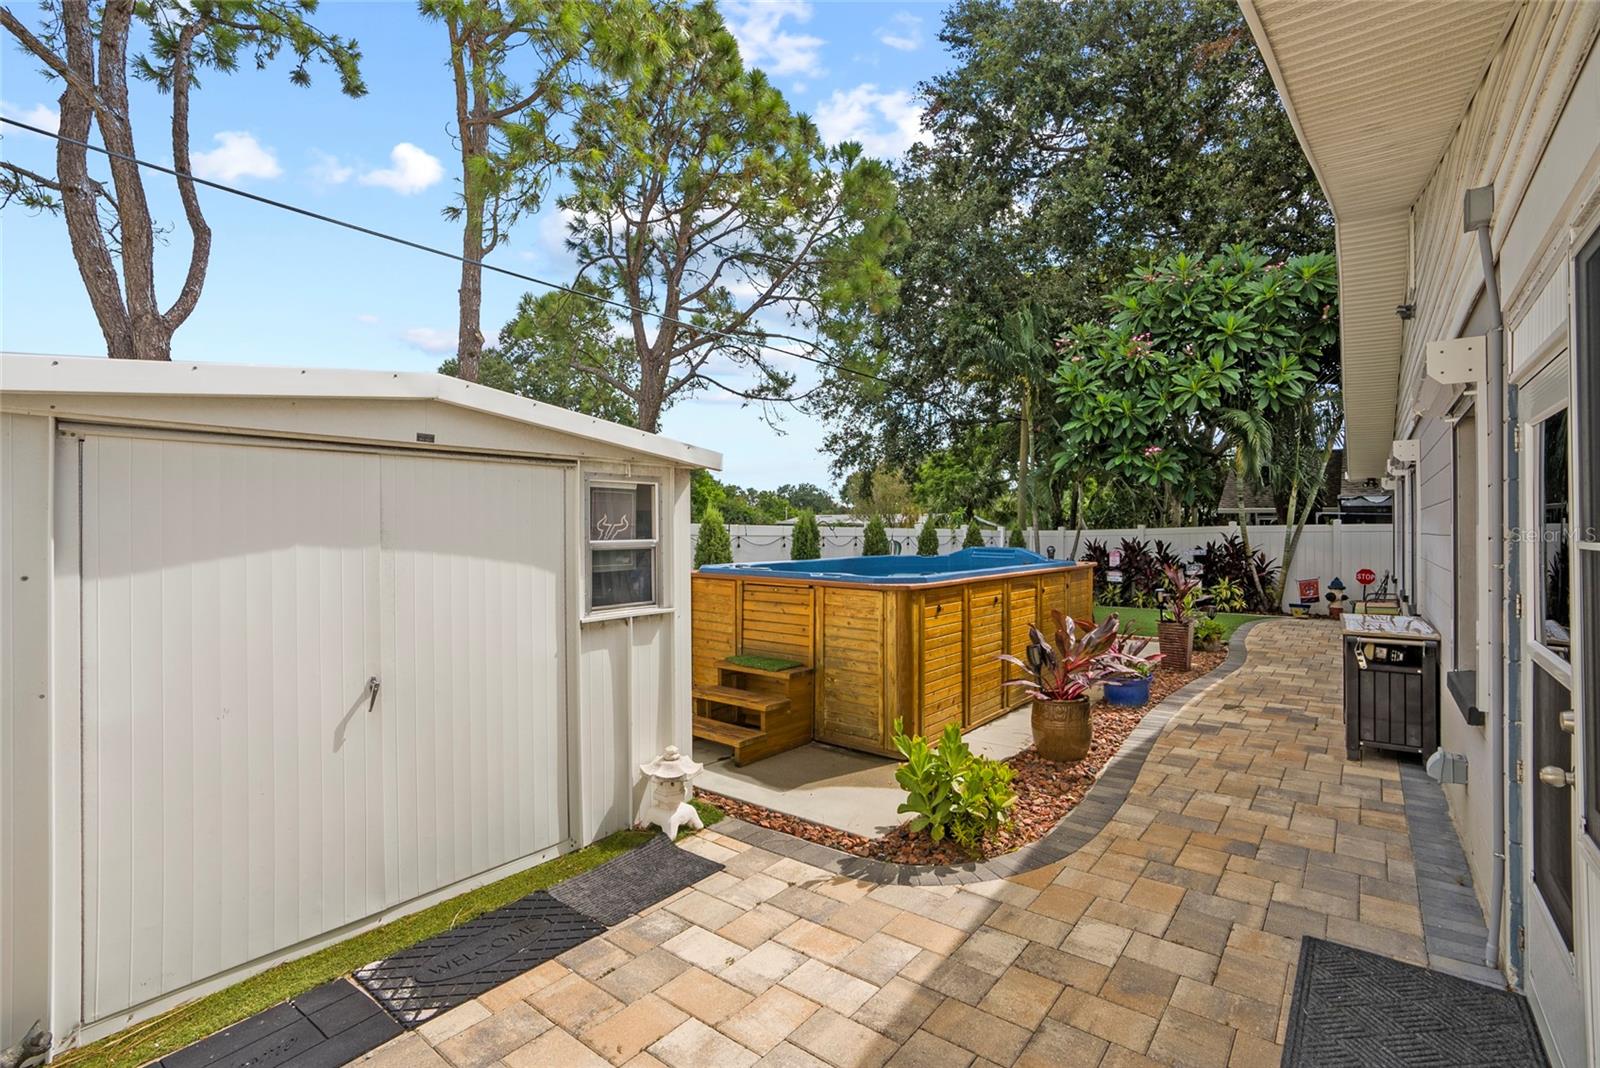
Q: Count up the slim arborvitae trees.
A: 6